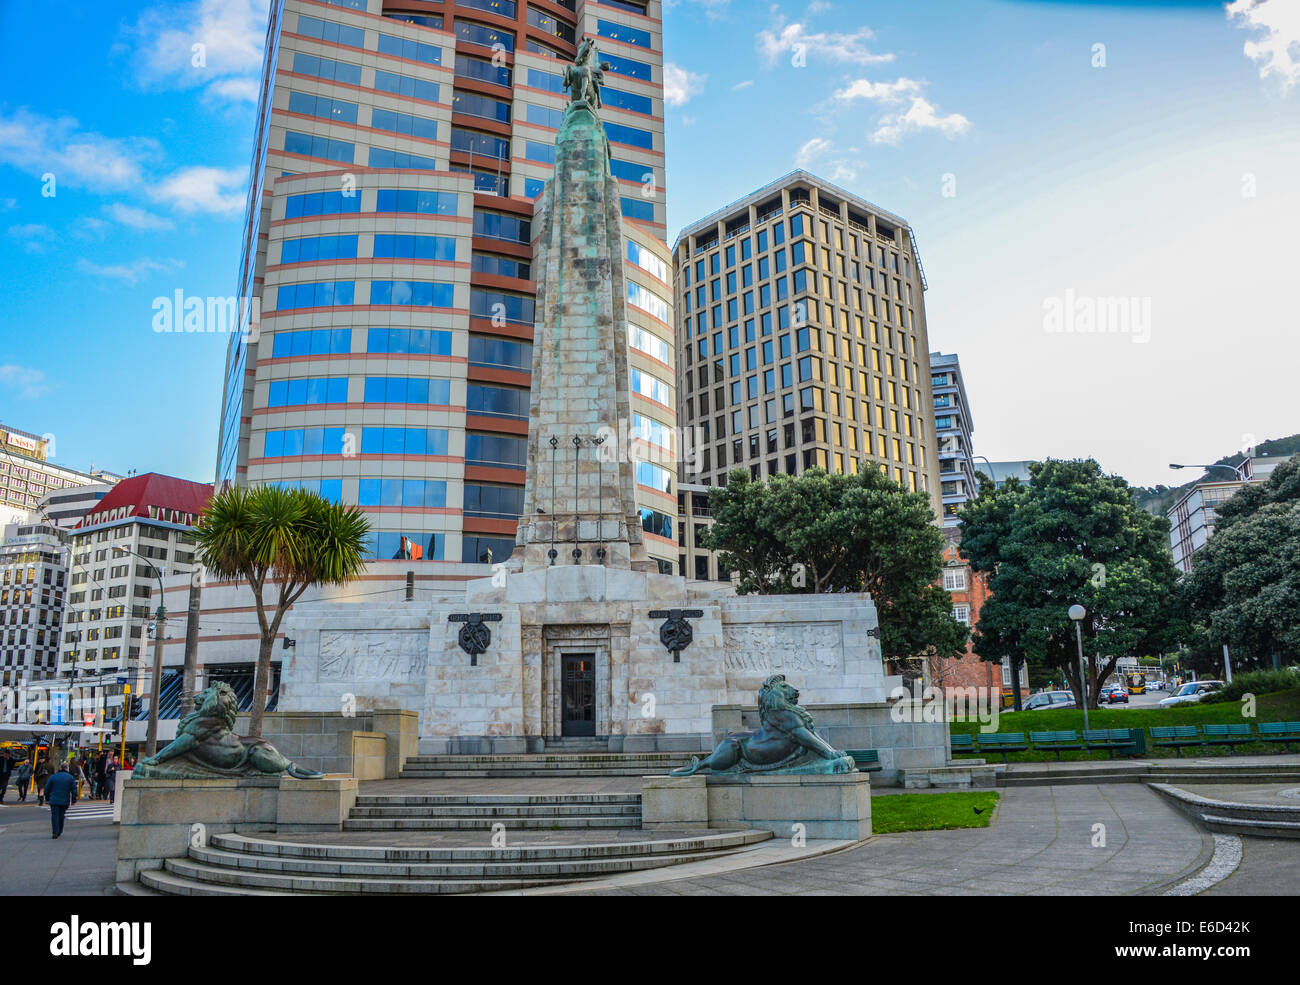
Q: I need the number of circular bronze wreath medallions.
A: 2